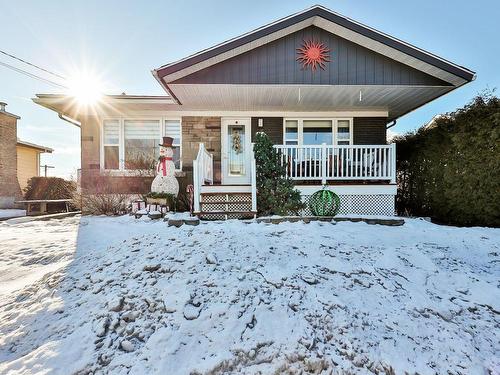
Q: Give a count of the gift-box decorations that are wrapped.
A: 3